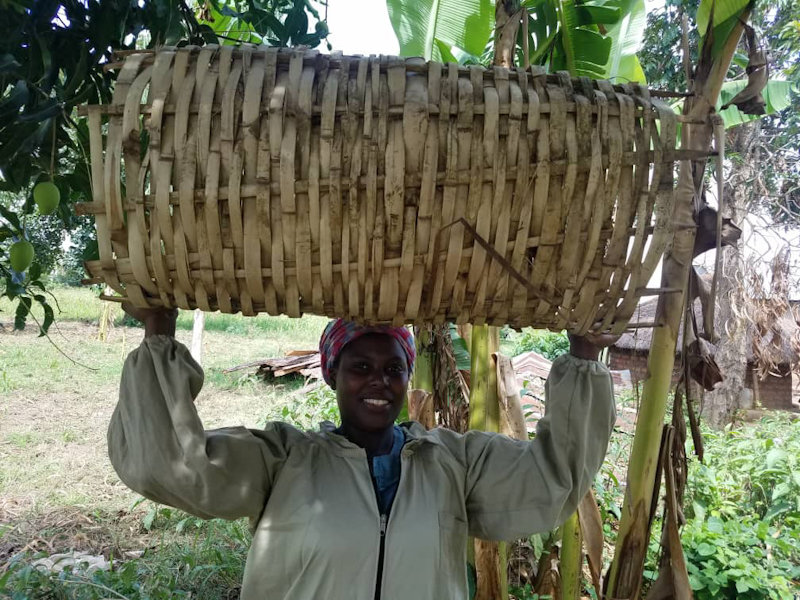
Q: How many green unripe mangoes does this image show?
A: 2